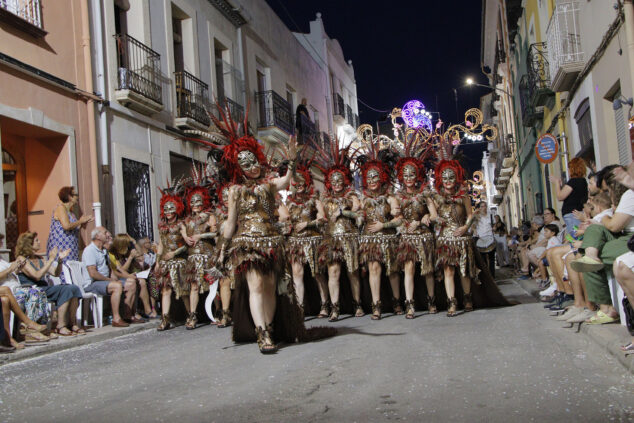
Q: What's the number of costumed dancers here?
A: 9